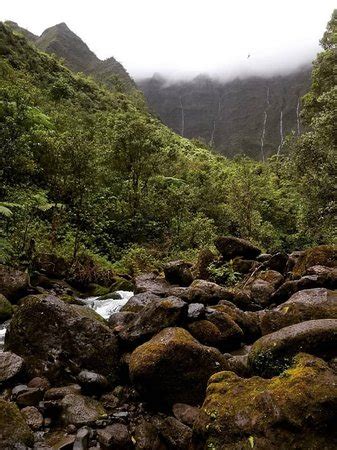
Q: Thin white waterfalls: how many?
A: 5